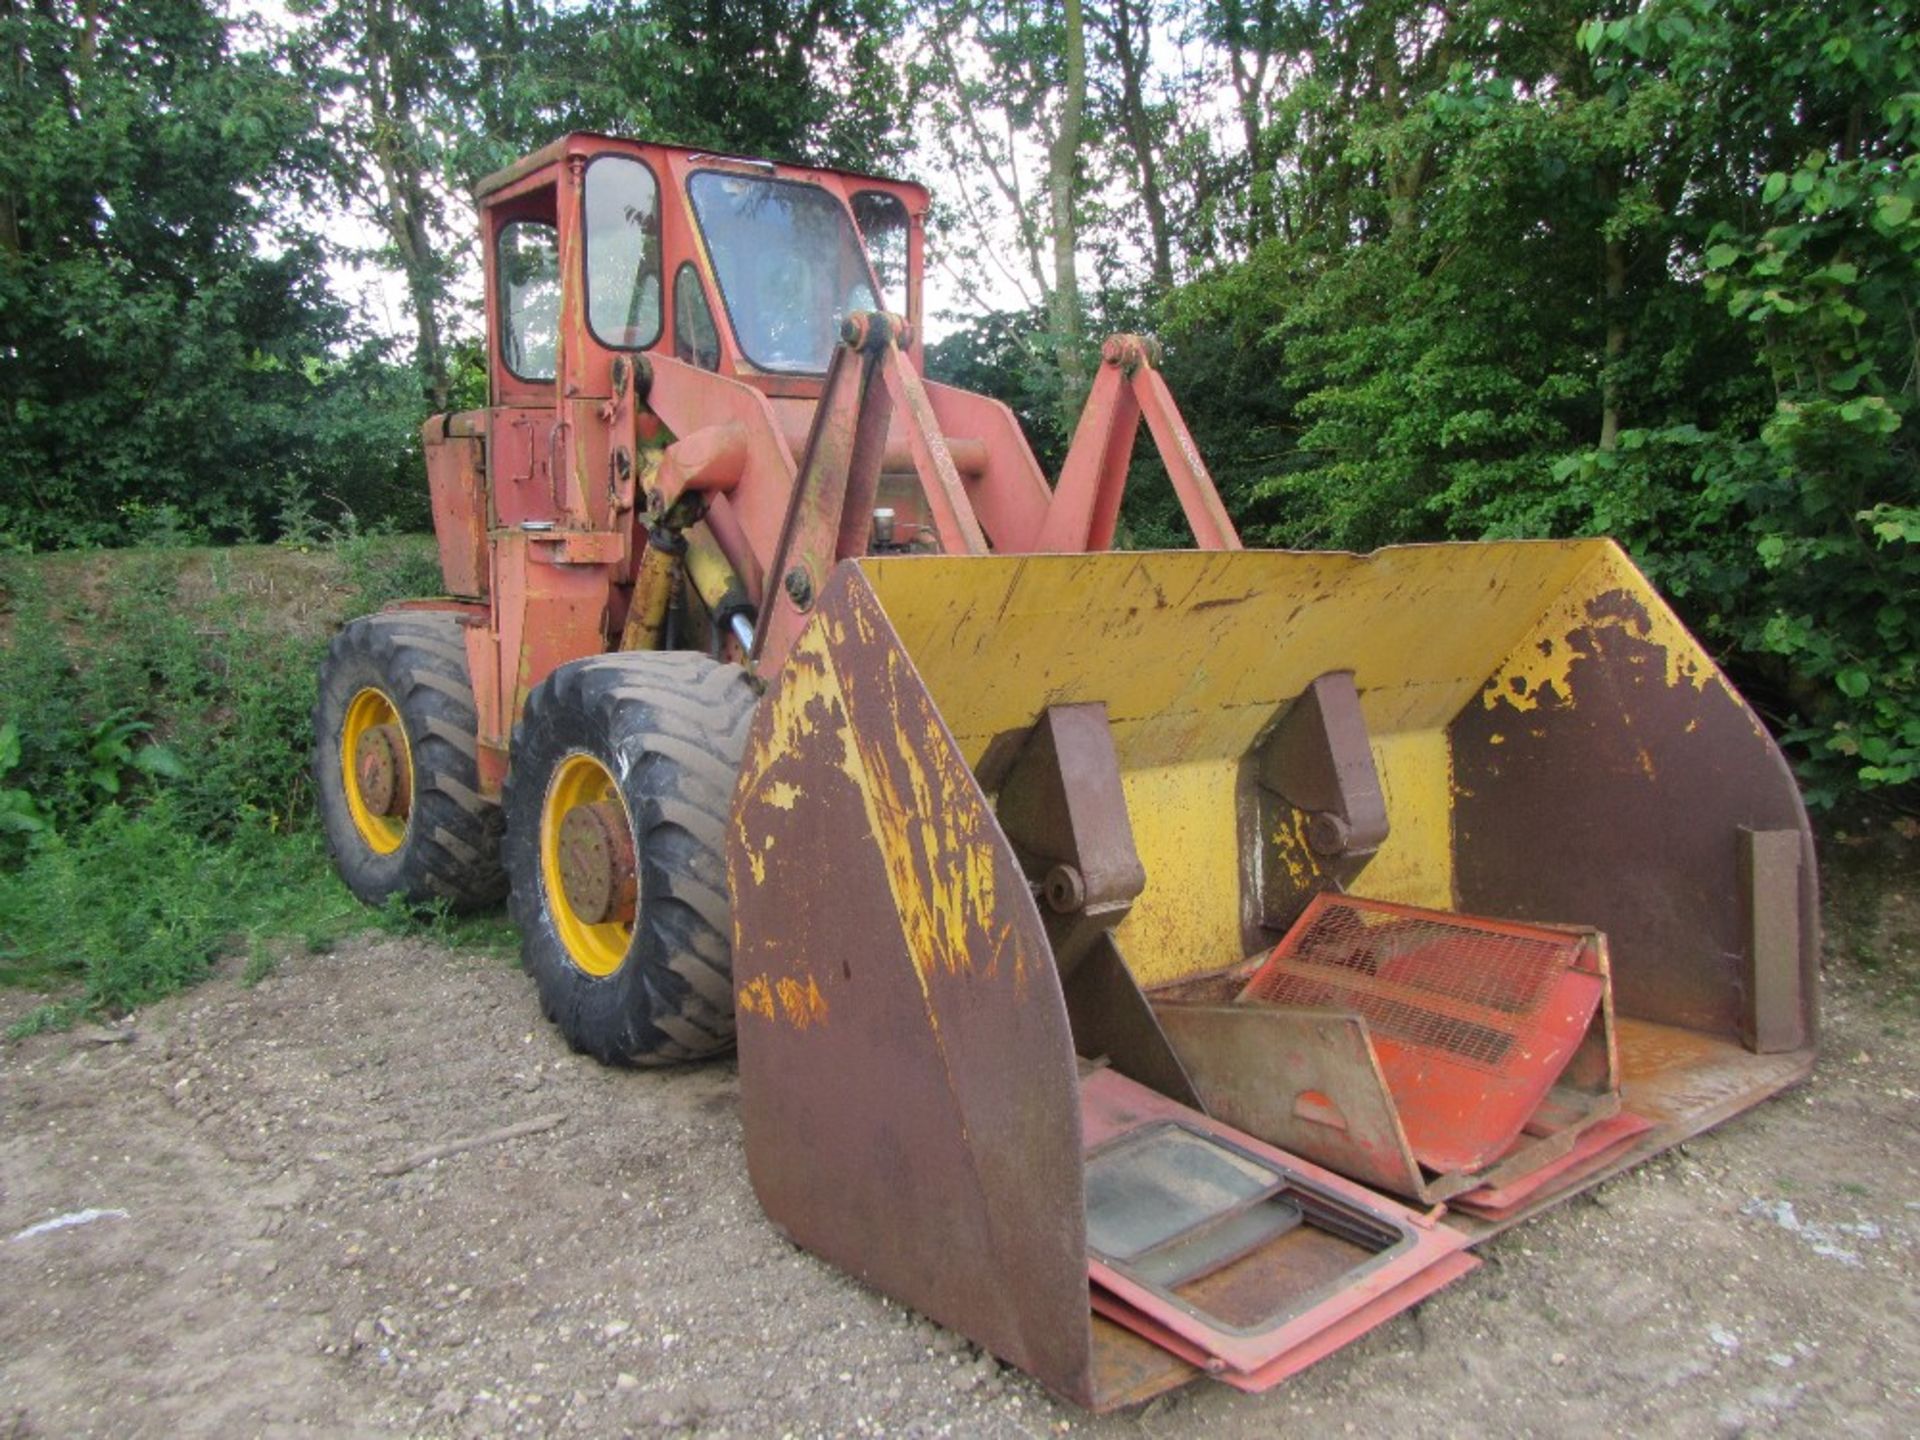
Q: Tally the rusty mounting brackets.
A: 2